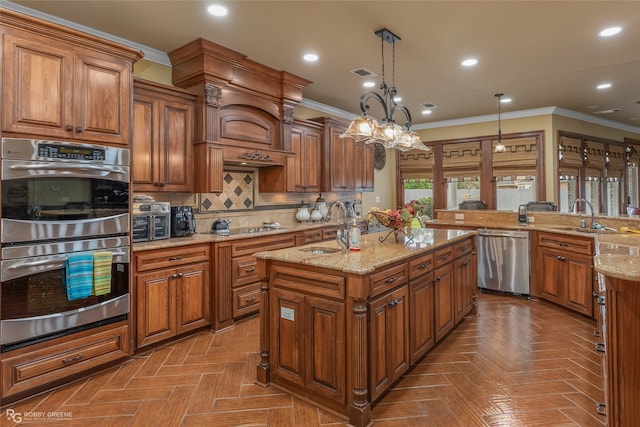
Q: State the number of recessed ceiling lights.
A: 9